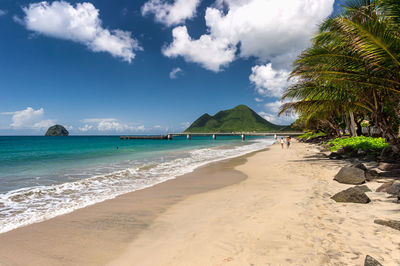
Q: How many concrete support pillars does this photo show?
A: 5